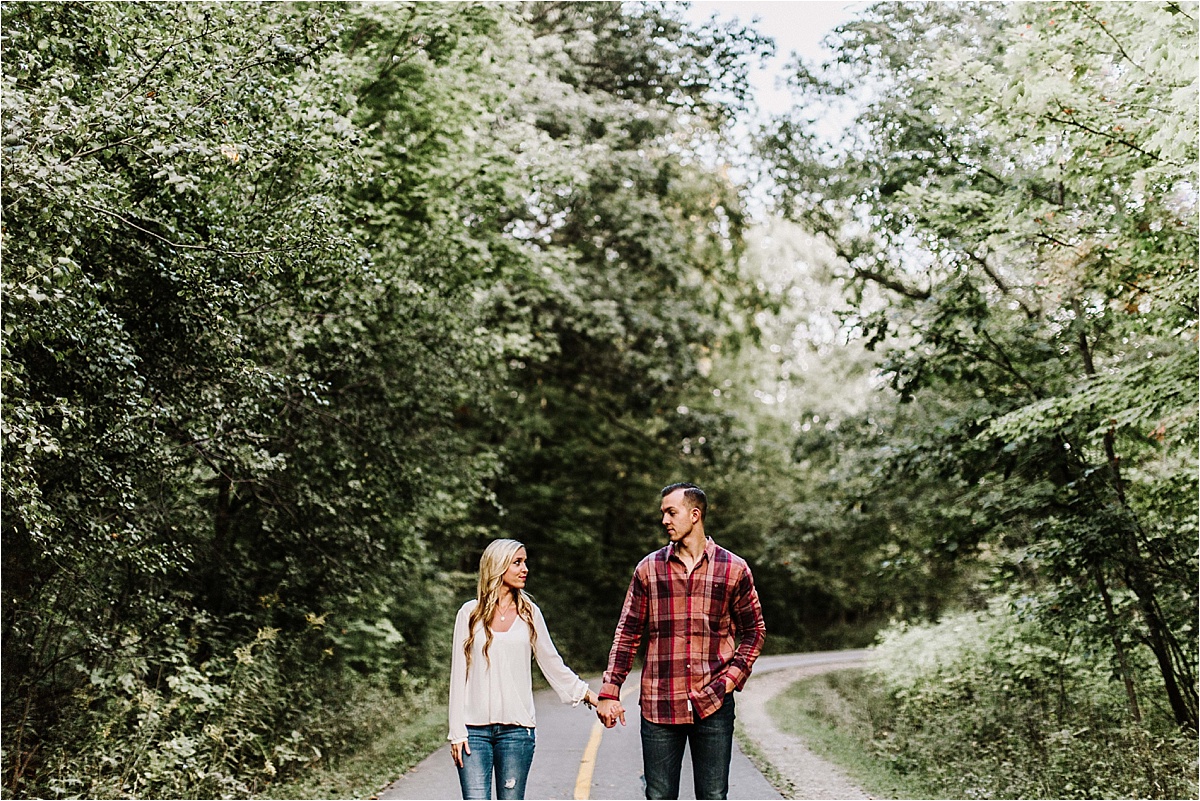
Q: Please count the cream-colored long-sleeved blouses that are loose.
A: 1